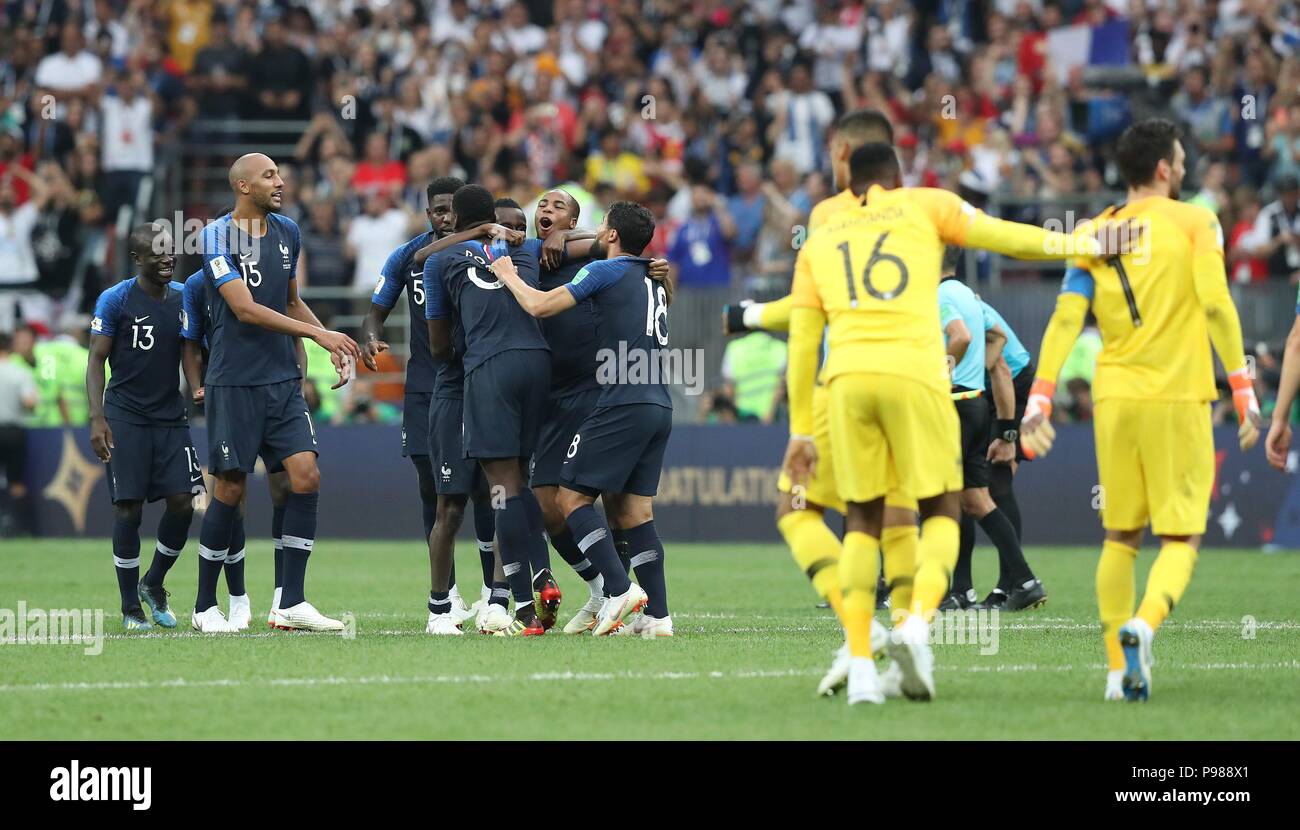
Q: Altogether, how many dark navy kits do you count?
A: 8